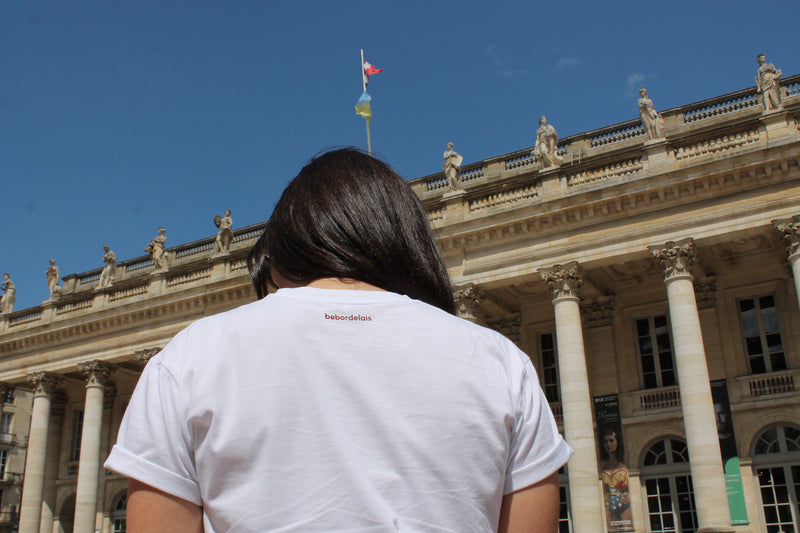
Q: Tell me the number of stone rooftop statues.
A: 9